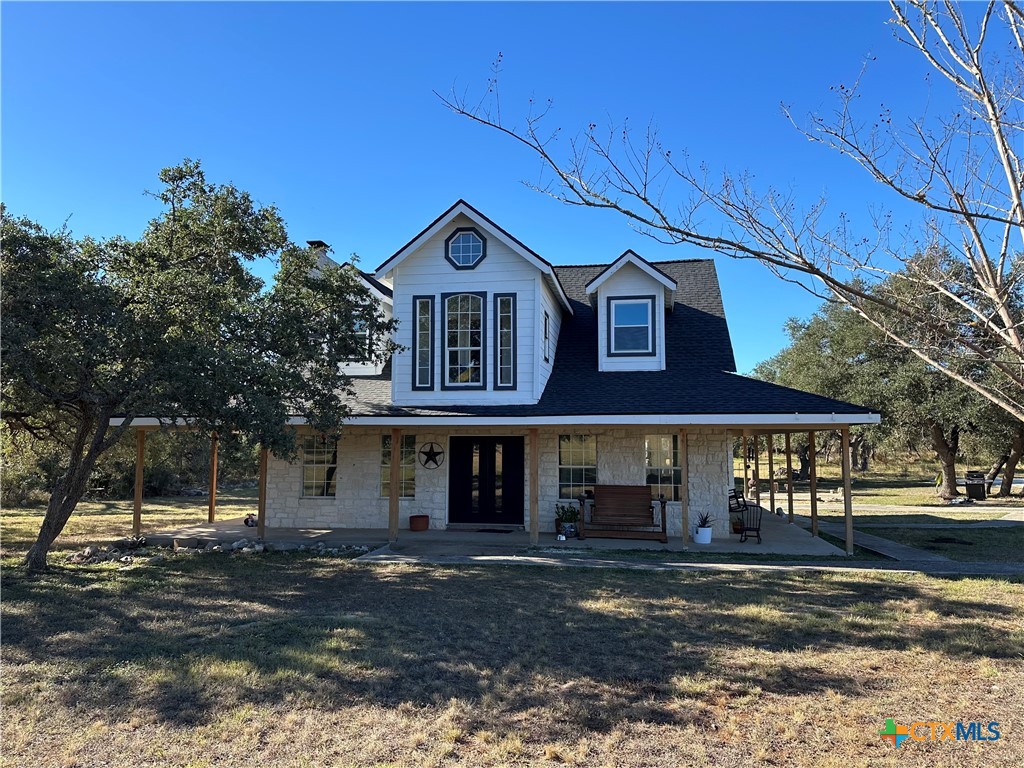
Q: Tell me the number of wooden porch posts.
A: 12